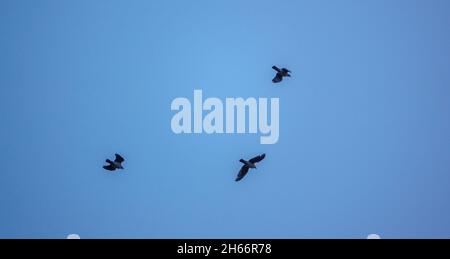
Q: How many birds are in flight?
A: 3